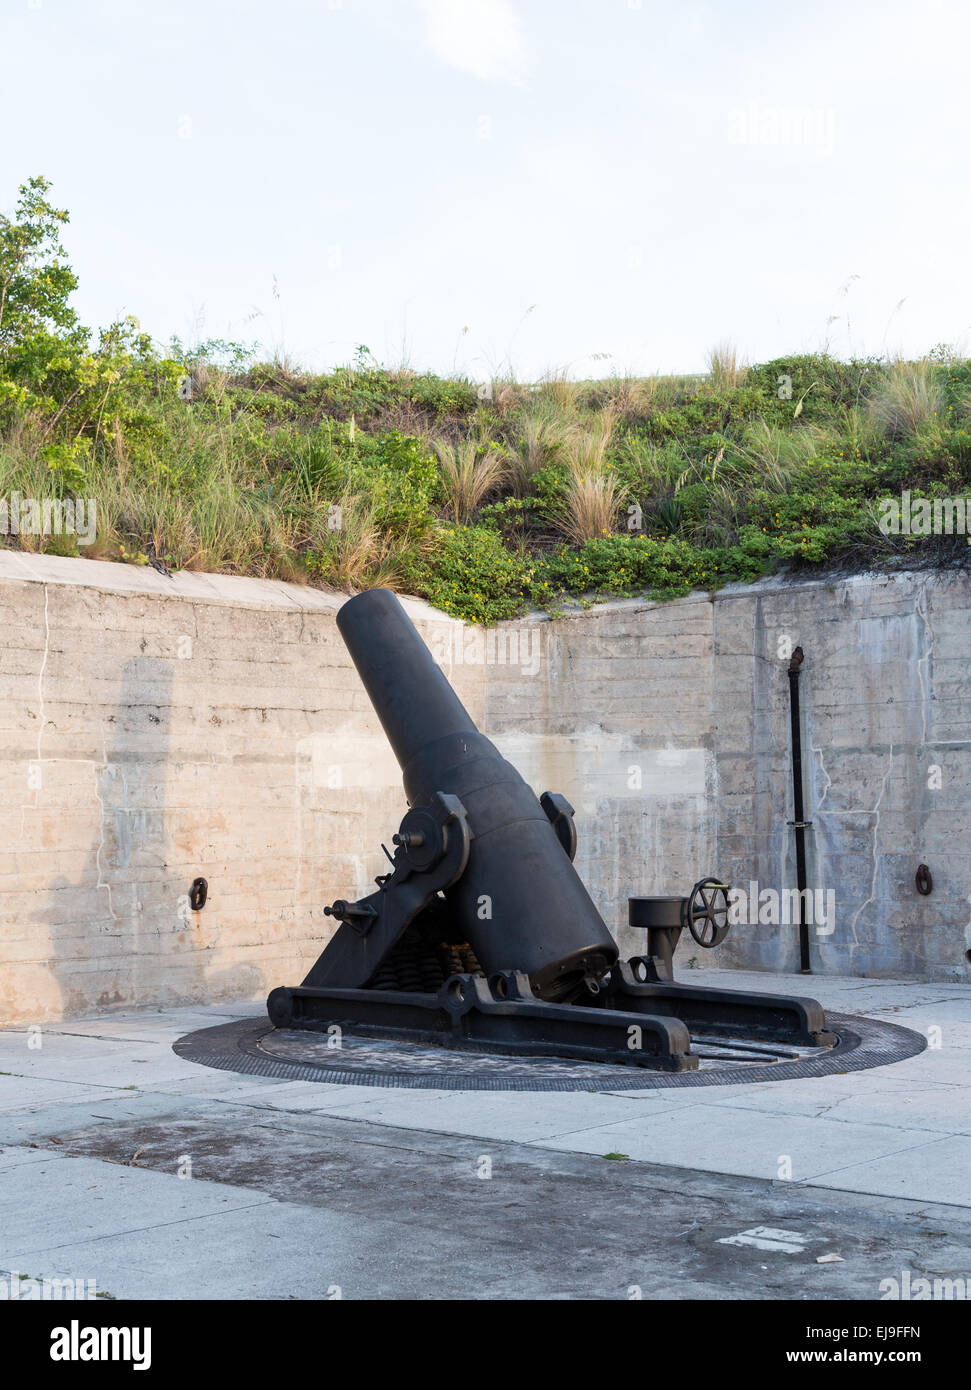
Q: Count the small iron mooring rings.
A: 2